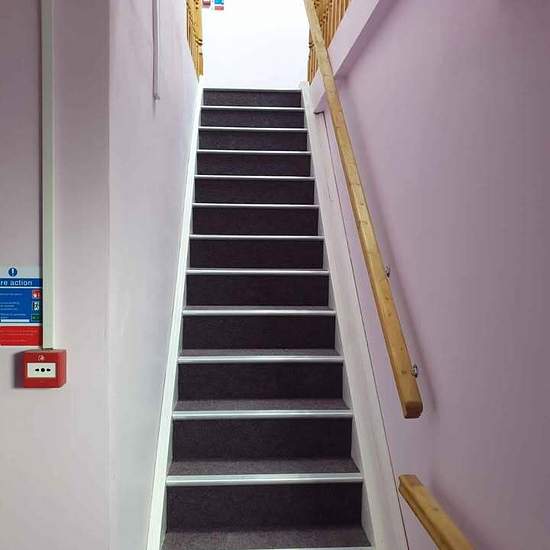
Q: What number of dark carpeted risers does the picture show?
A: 12